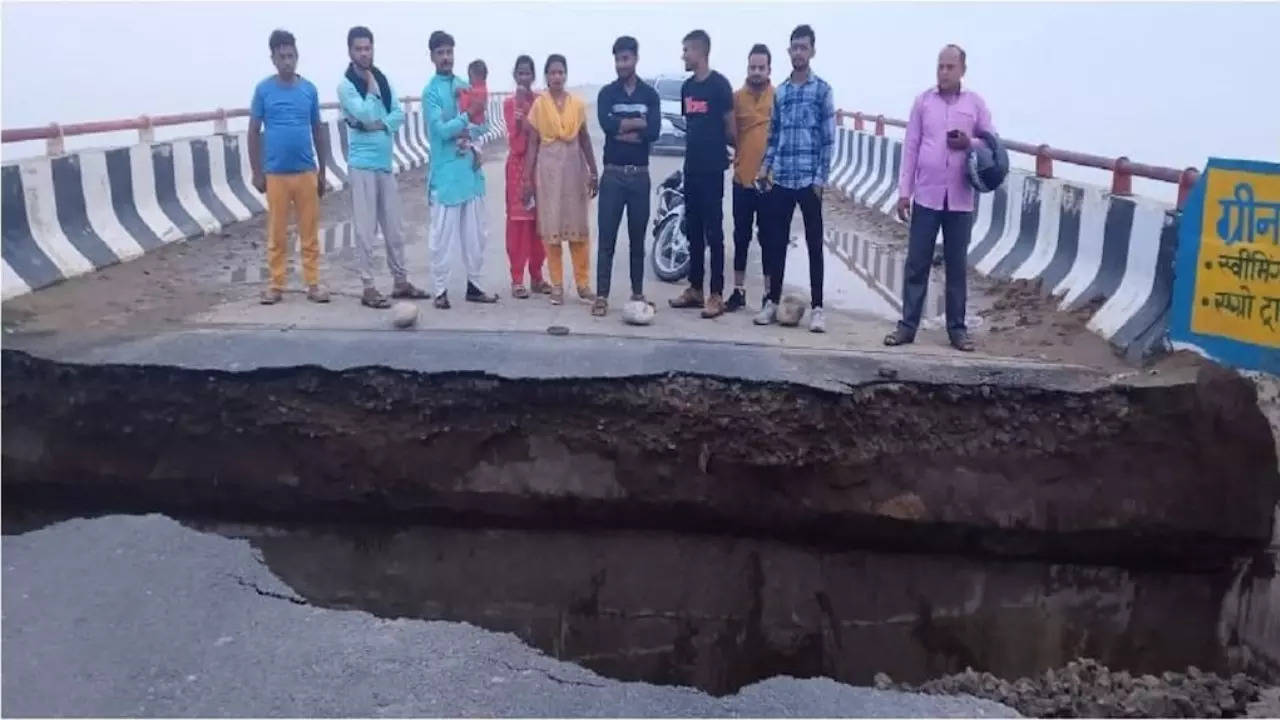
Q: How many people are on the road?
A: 11